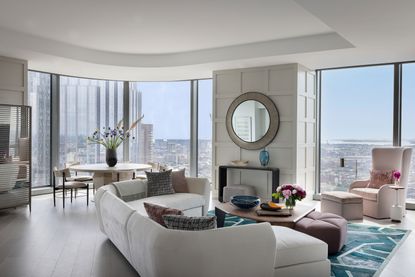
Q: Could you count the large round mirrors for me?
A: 1